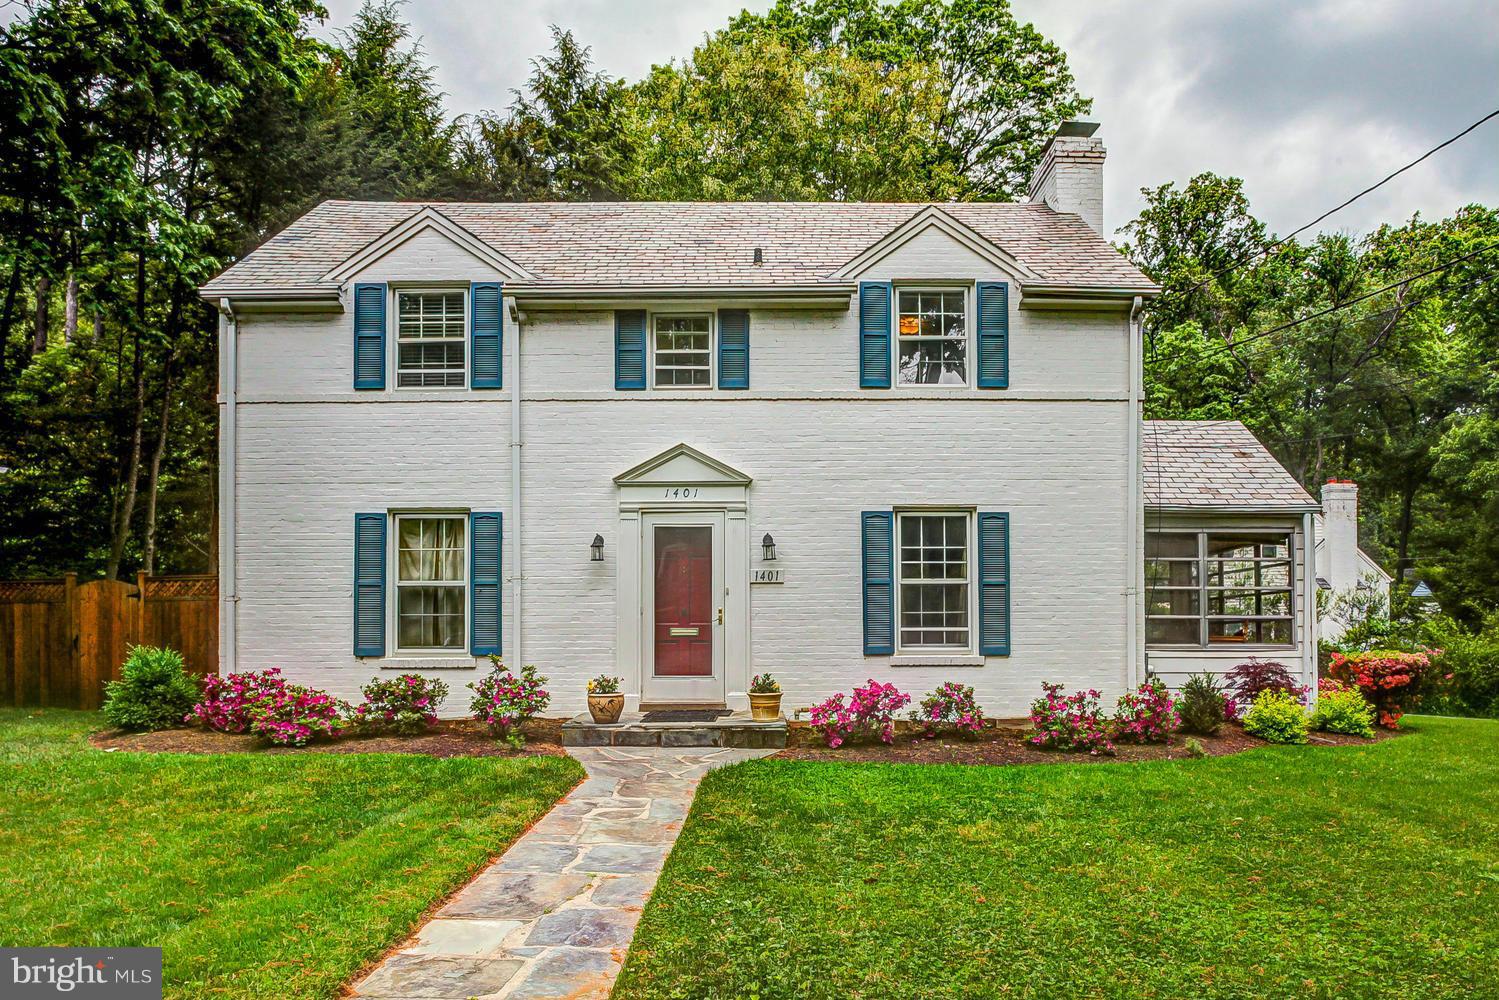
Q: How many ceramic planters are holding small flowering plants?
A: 2